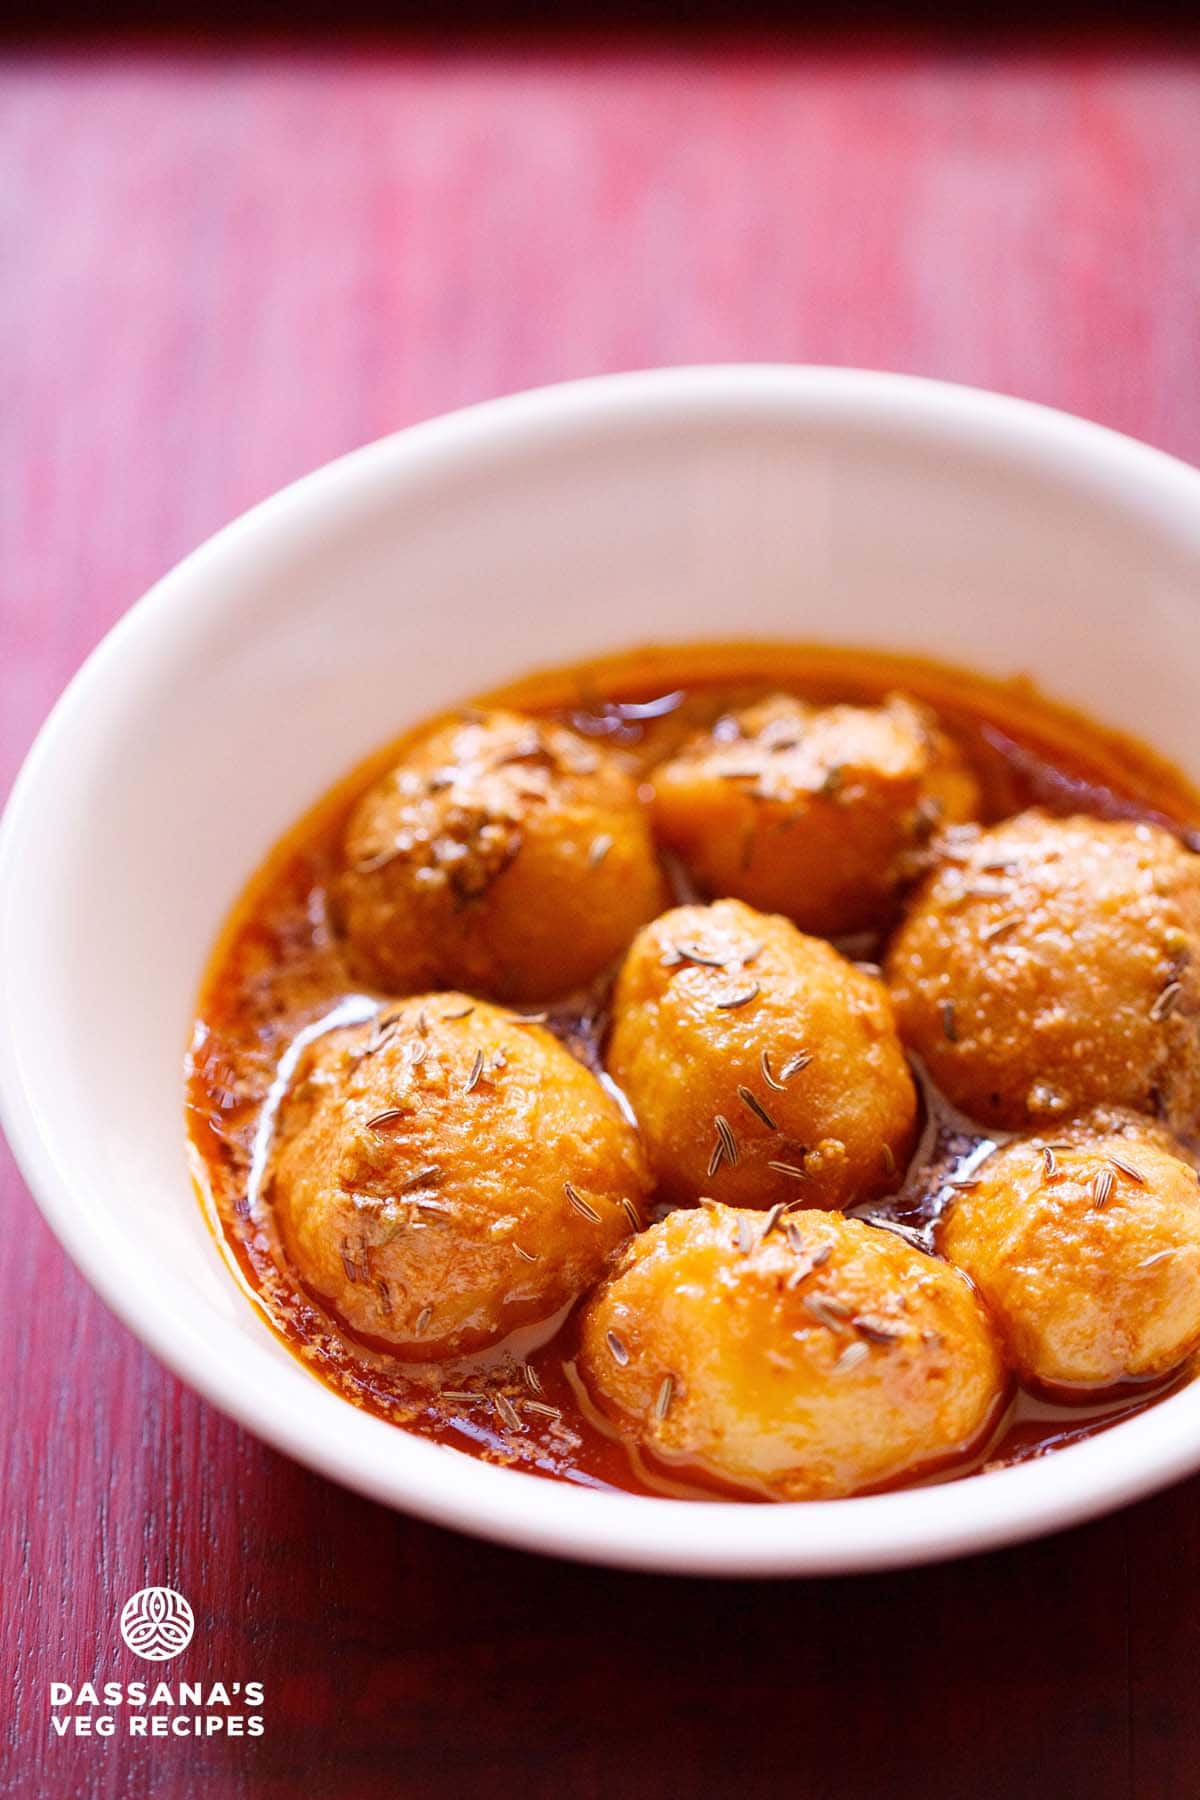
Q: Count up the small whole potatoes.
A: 7